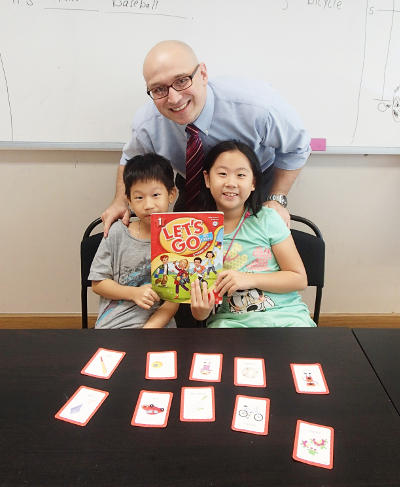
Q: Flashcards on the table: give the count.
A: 10